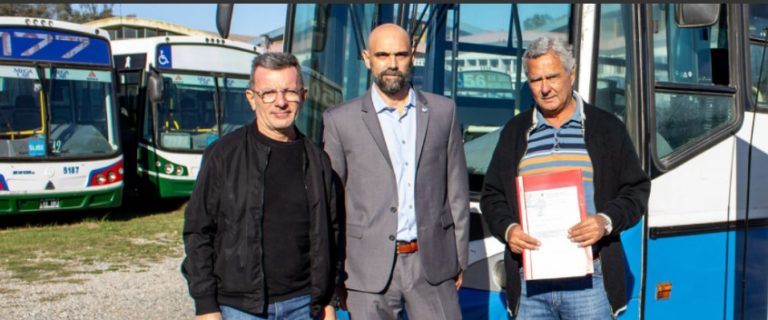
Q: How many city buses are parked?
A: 3